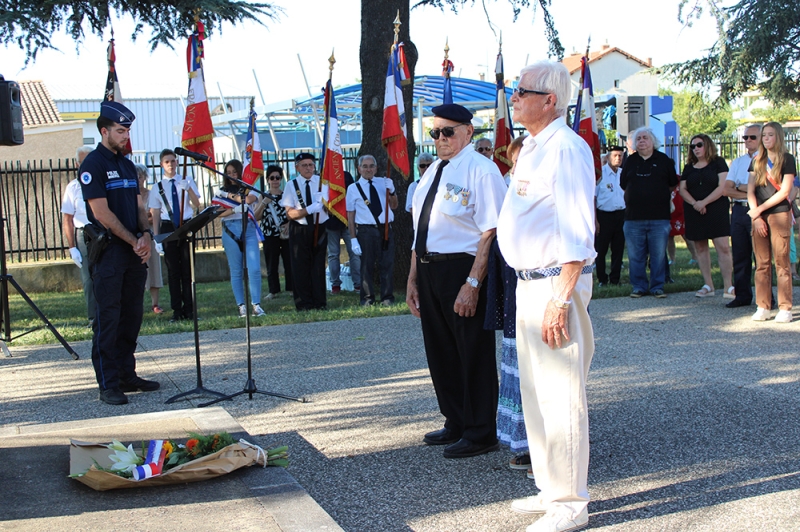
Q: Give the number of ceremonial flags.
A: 8